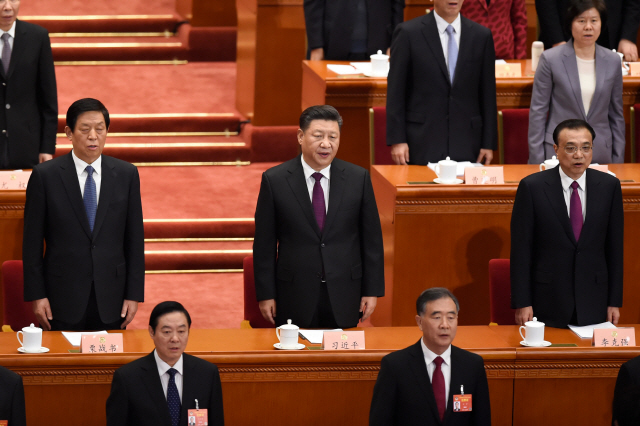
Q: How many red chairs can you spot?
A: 6